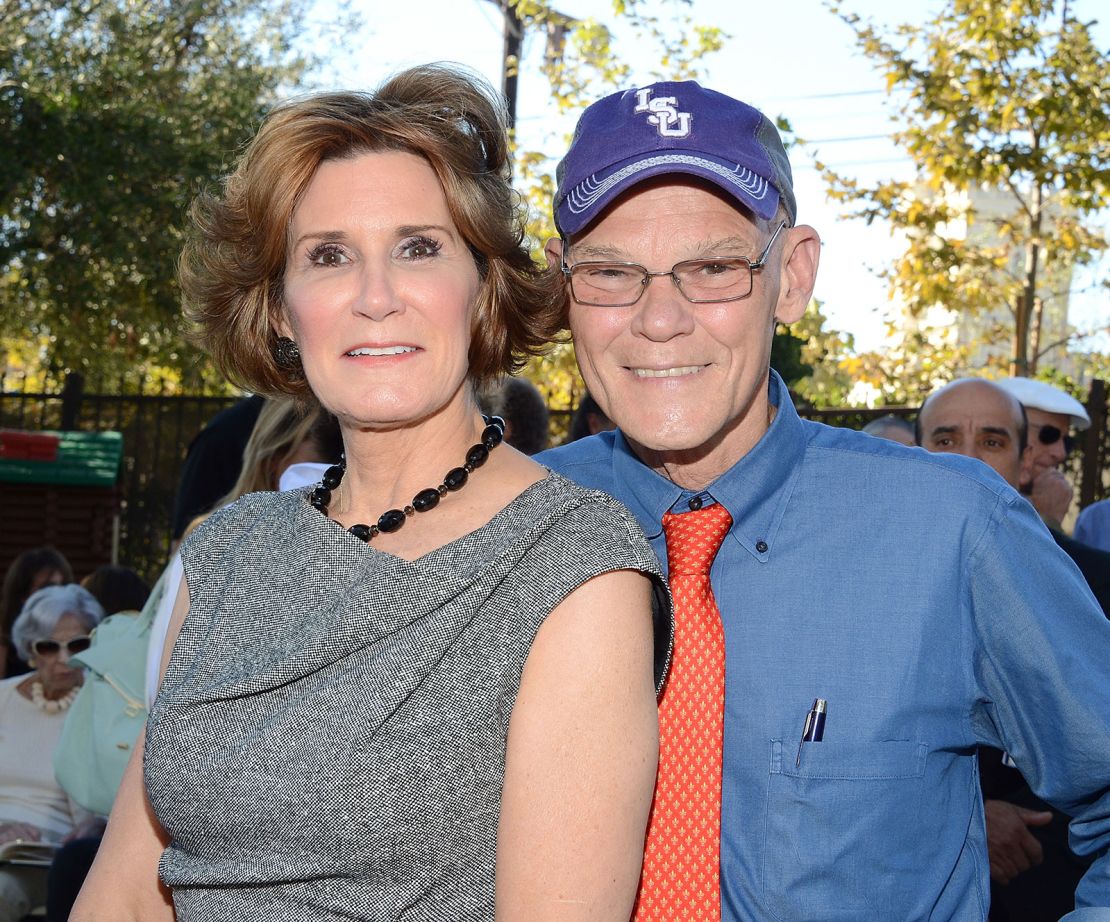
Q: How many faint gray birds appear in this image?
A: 0